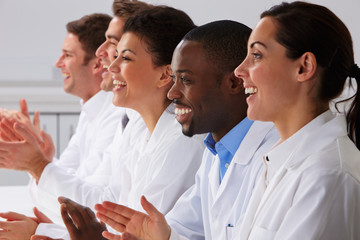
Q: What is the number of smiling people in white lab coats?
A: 5